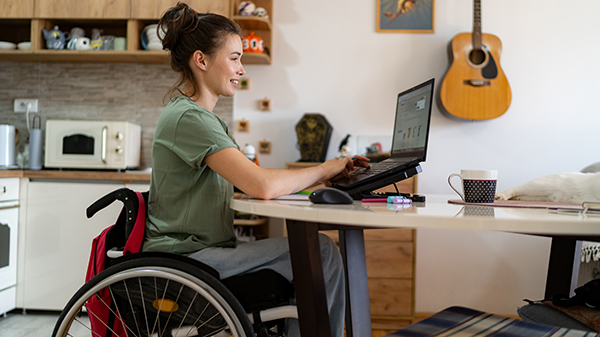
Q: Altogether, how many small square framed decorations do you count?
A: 4